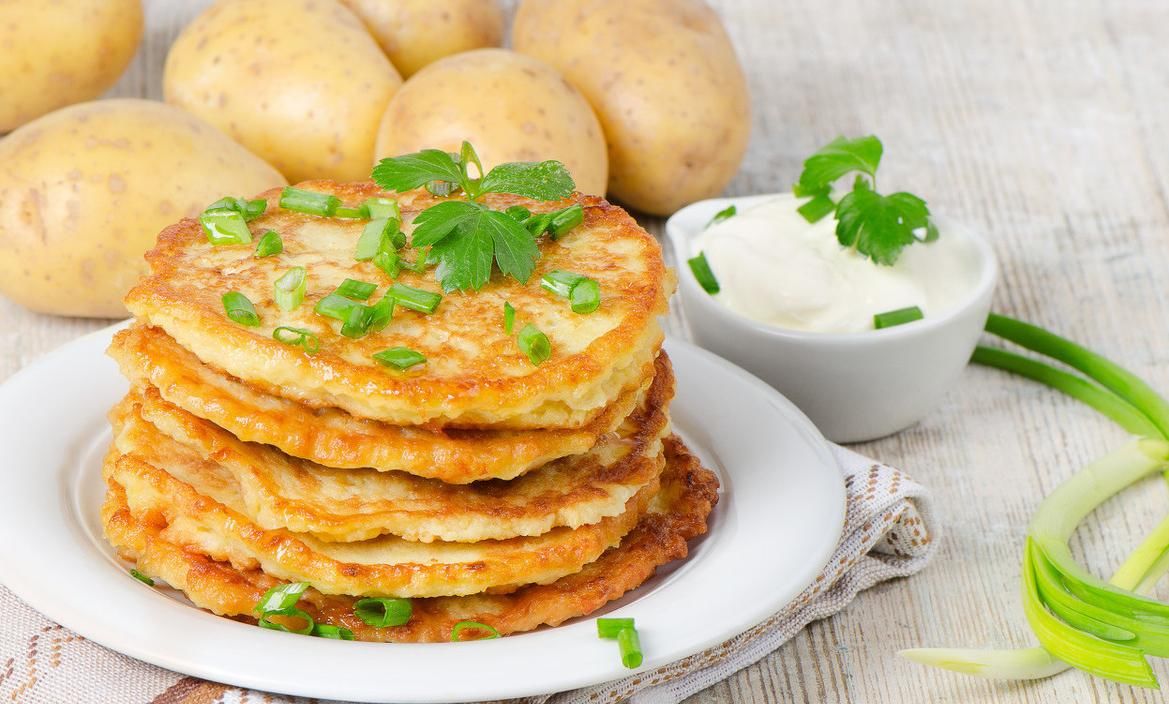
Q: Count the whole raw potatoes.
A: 6